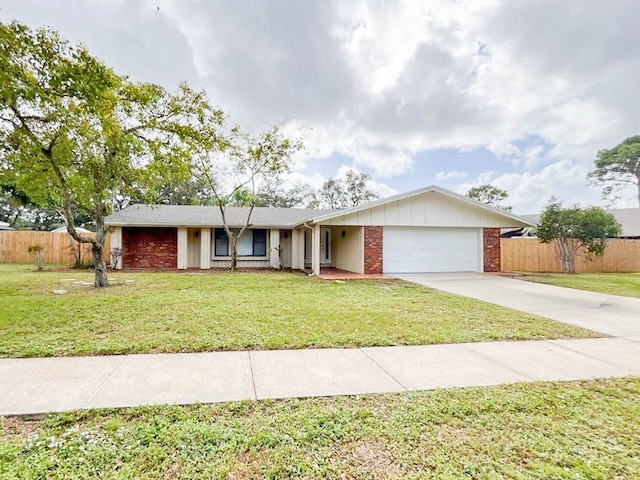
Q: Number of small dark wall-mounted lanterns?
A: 3